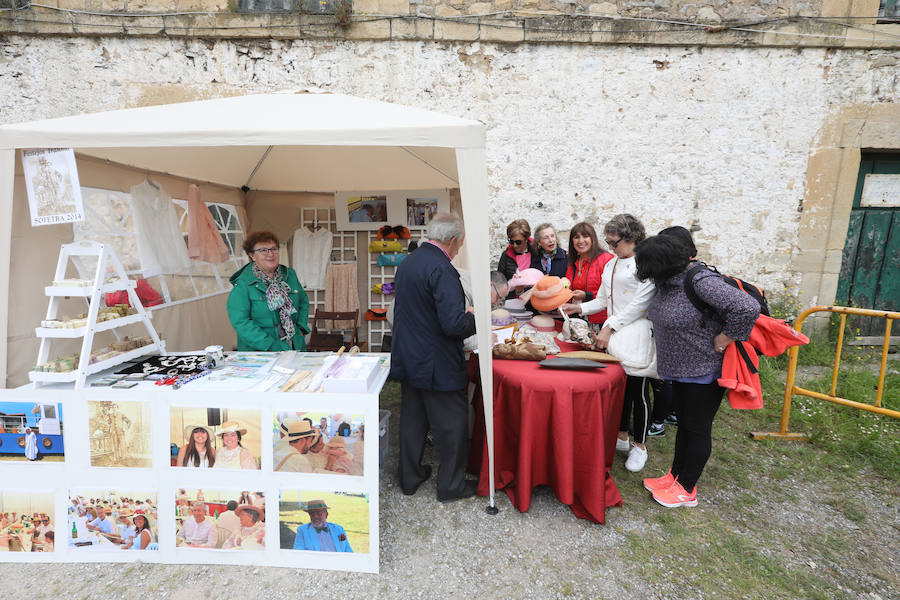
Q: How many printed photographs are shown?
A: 10